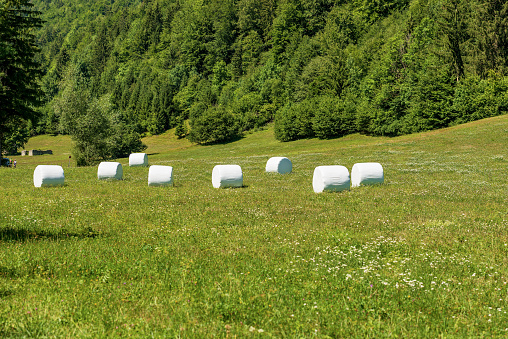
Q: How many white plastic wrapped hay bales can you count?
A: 8